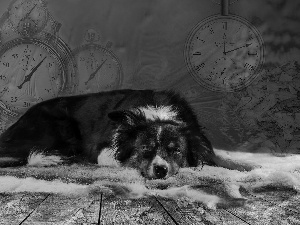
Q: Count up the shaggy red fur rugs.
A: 0